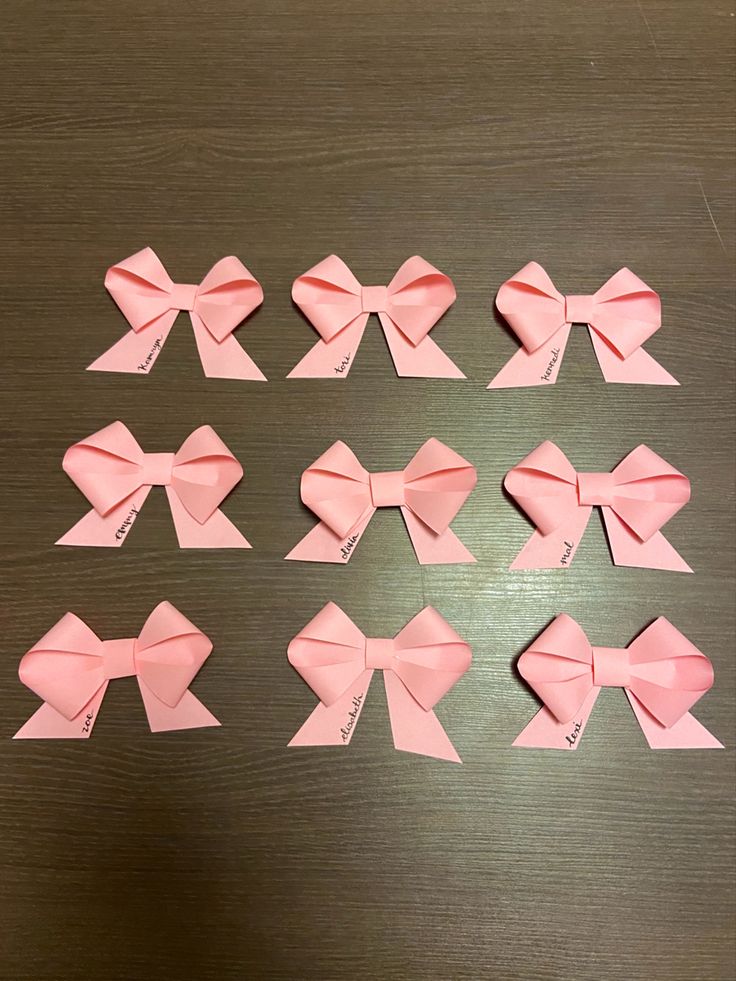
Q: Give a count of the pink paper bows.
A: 9